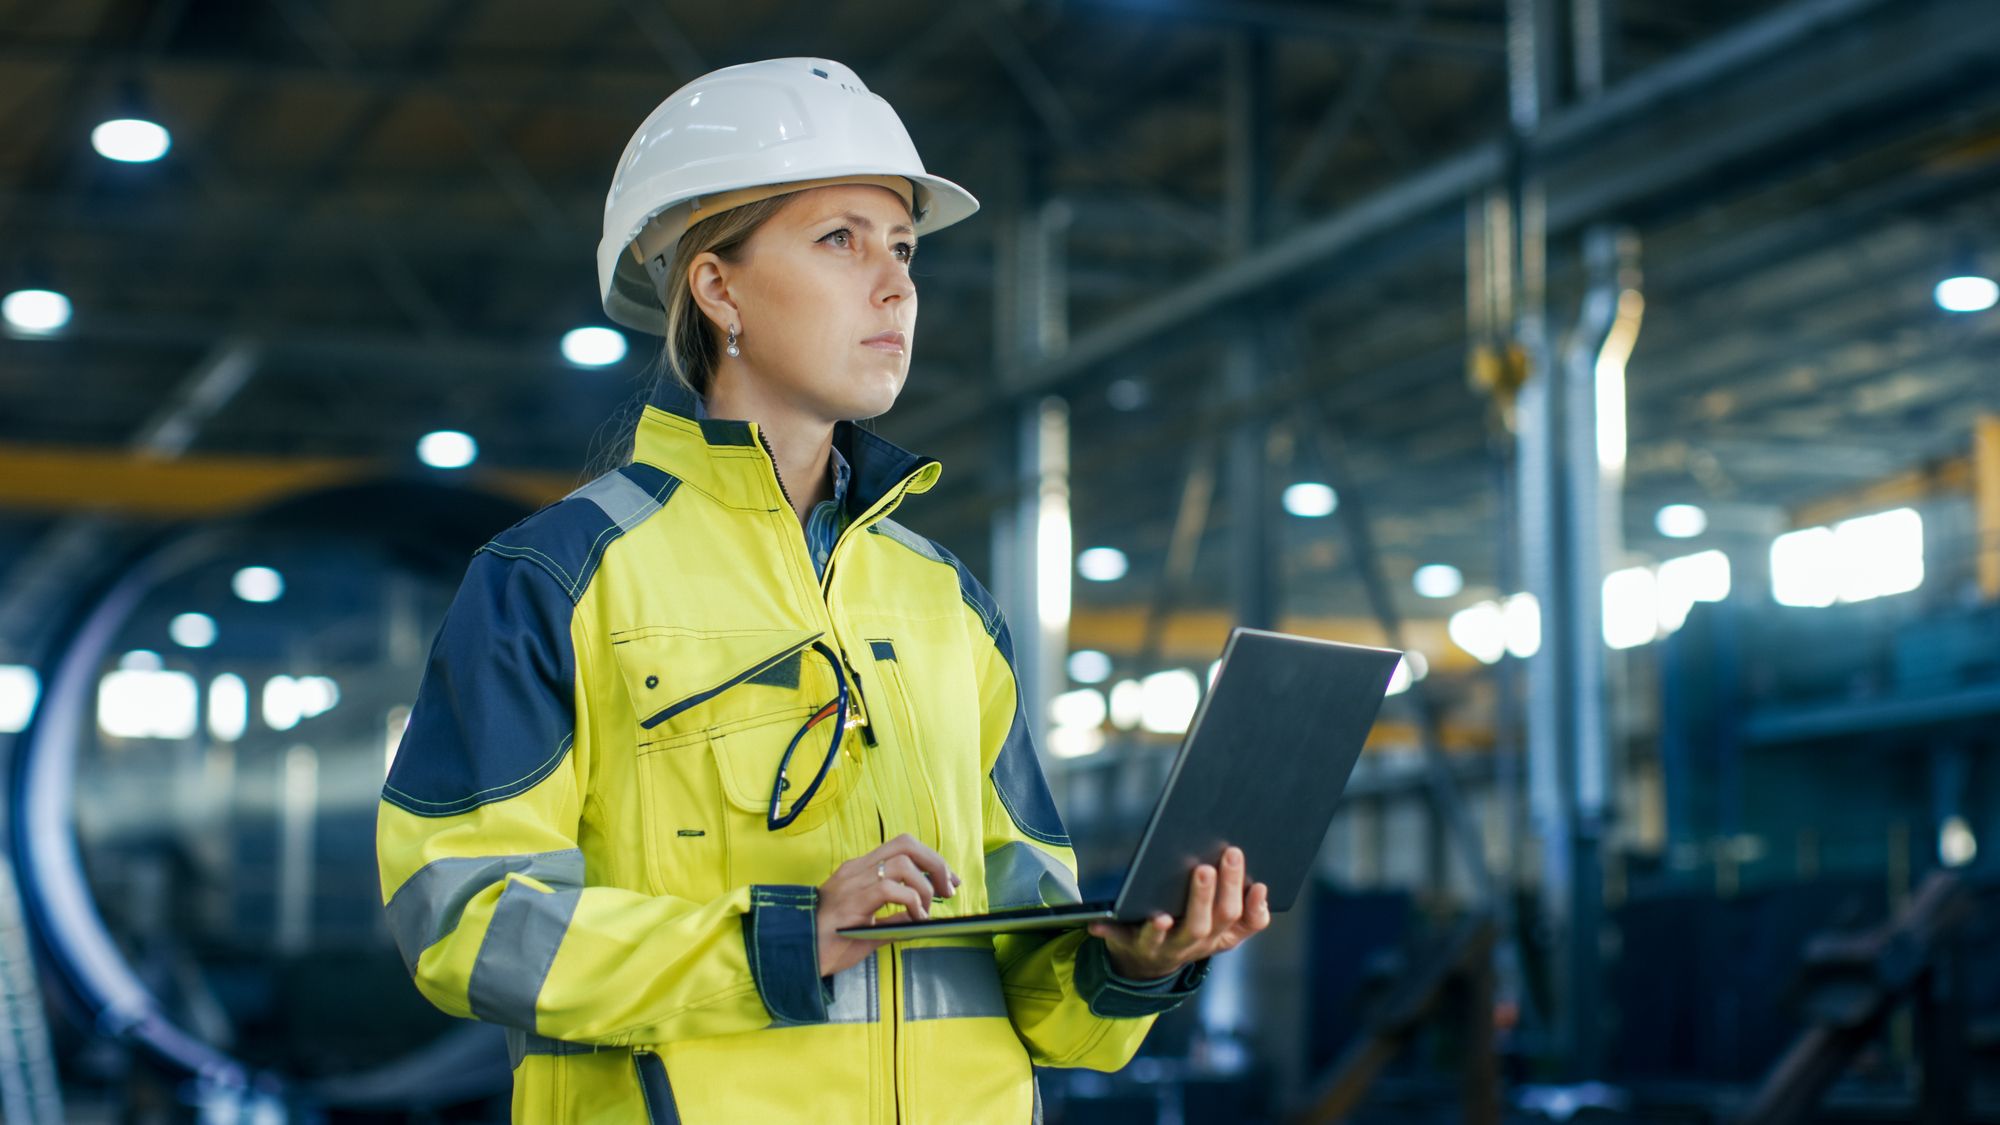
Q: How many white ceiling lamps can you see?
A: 13